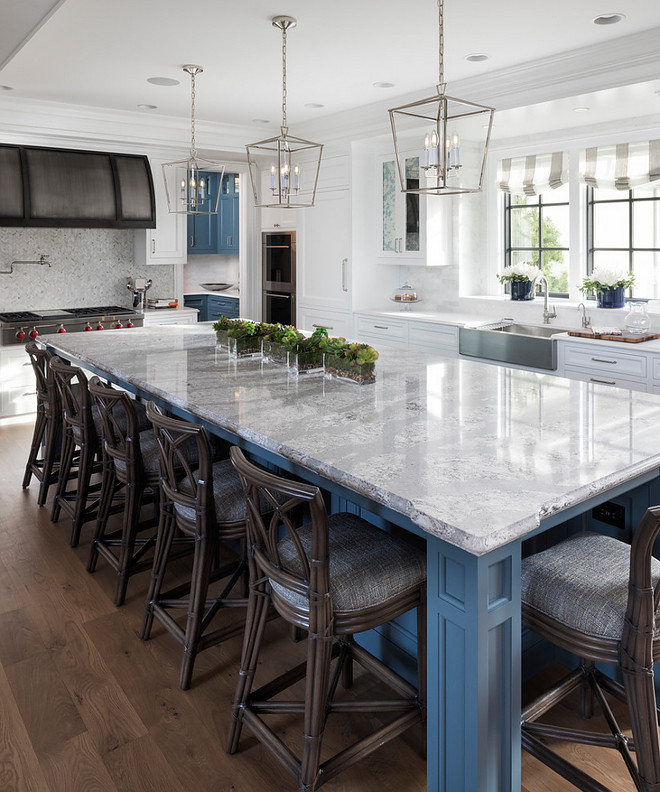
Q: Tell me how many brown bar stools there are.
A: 6